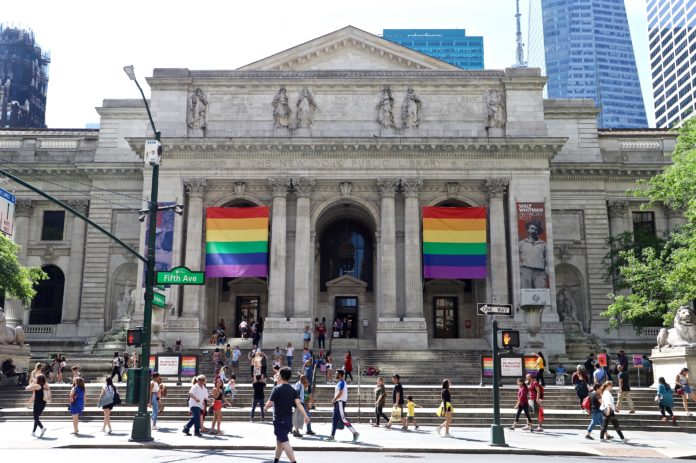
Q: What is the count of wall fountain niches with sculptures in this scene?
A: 2